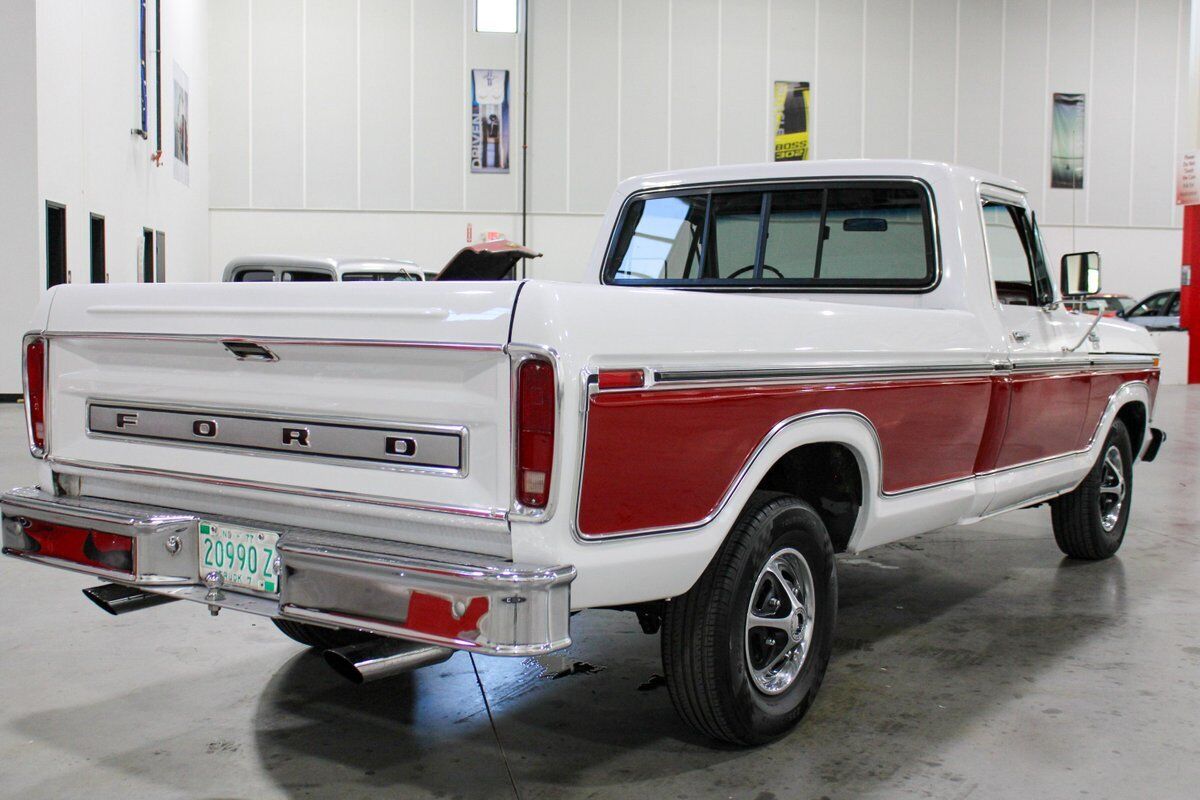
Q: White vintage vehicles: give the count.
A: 2